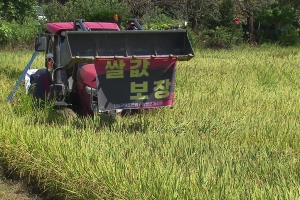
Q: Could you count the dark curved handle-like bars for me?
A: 2